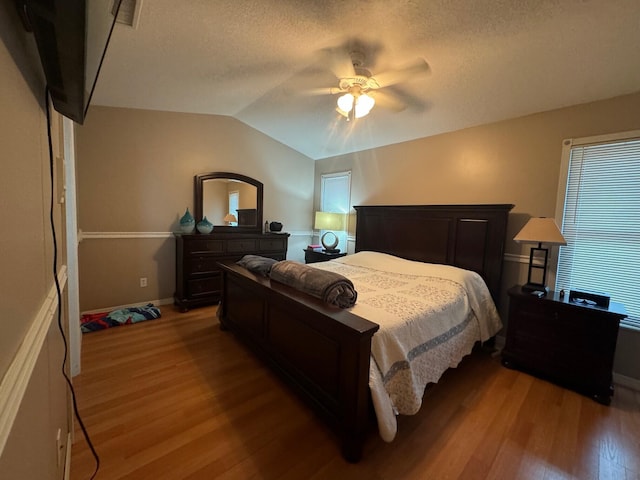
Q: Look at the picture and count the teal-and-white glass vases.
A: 2